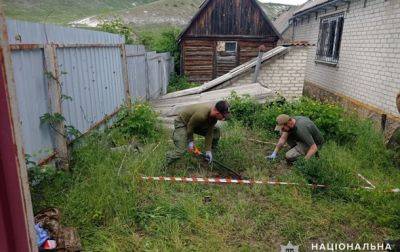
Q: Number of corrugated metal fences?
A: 1